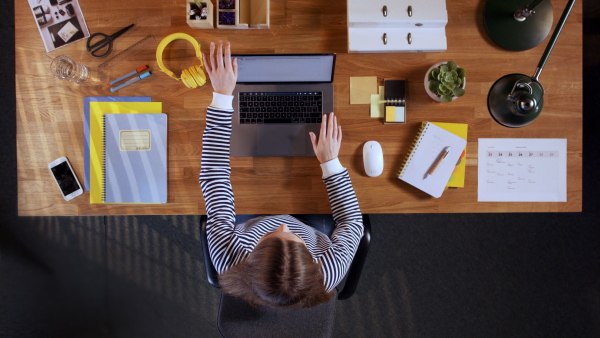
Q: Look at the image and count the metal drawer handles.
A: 4